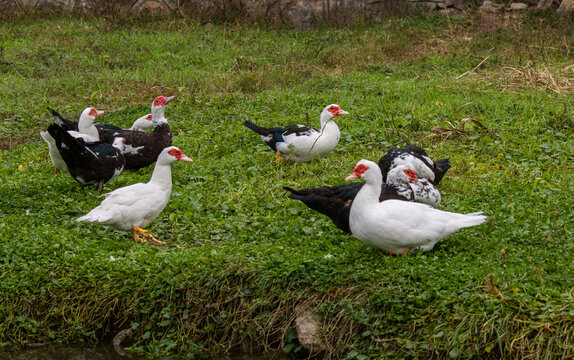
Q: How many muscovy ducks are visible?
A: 9